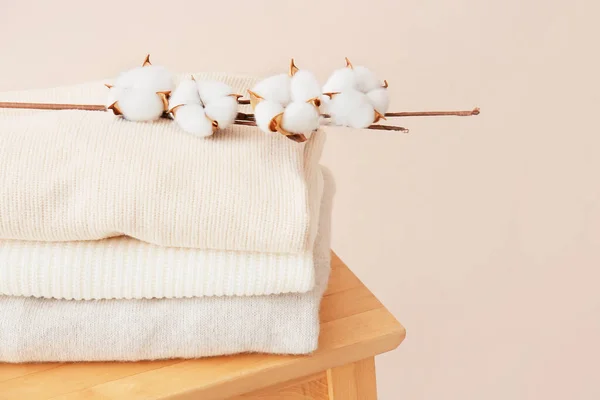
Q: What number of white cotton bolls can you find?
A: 4